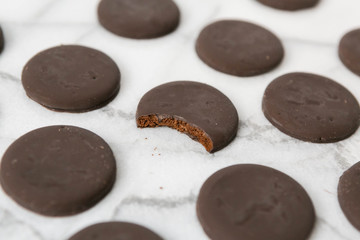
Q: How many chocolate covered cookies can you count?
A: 12